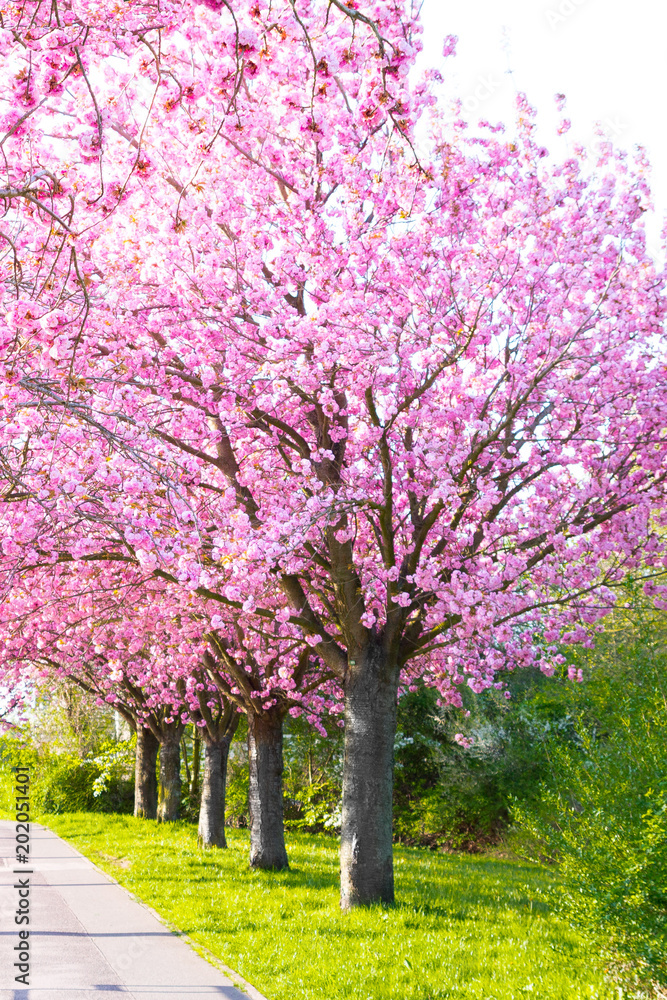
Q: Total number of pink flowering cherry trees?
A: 5